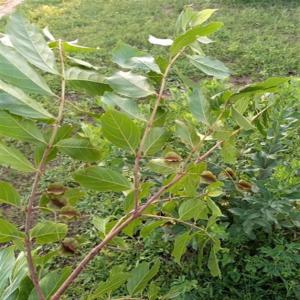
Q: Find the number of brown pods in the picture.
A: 8